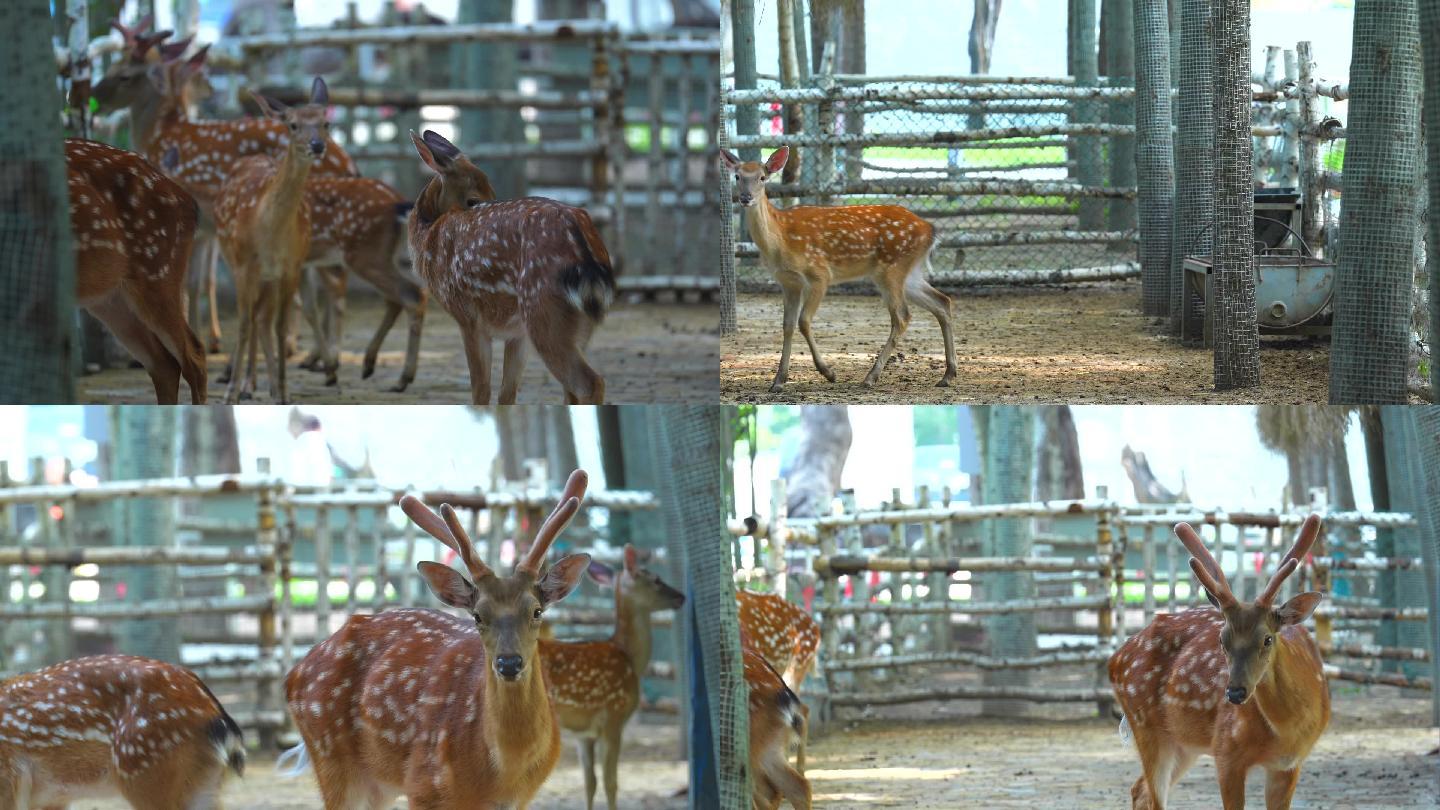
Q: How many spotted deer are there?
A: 13